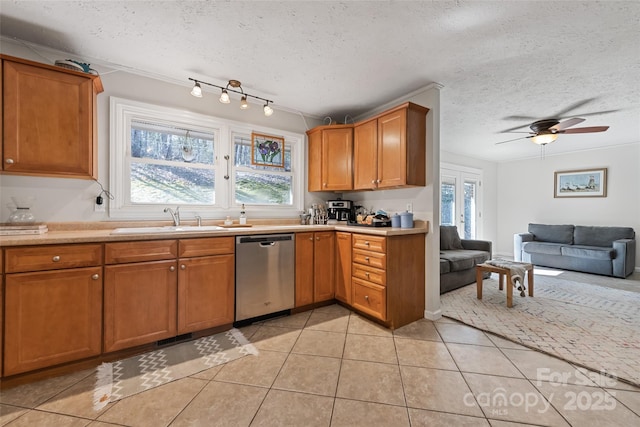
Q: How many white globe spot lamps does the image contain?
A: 4